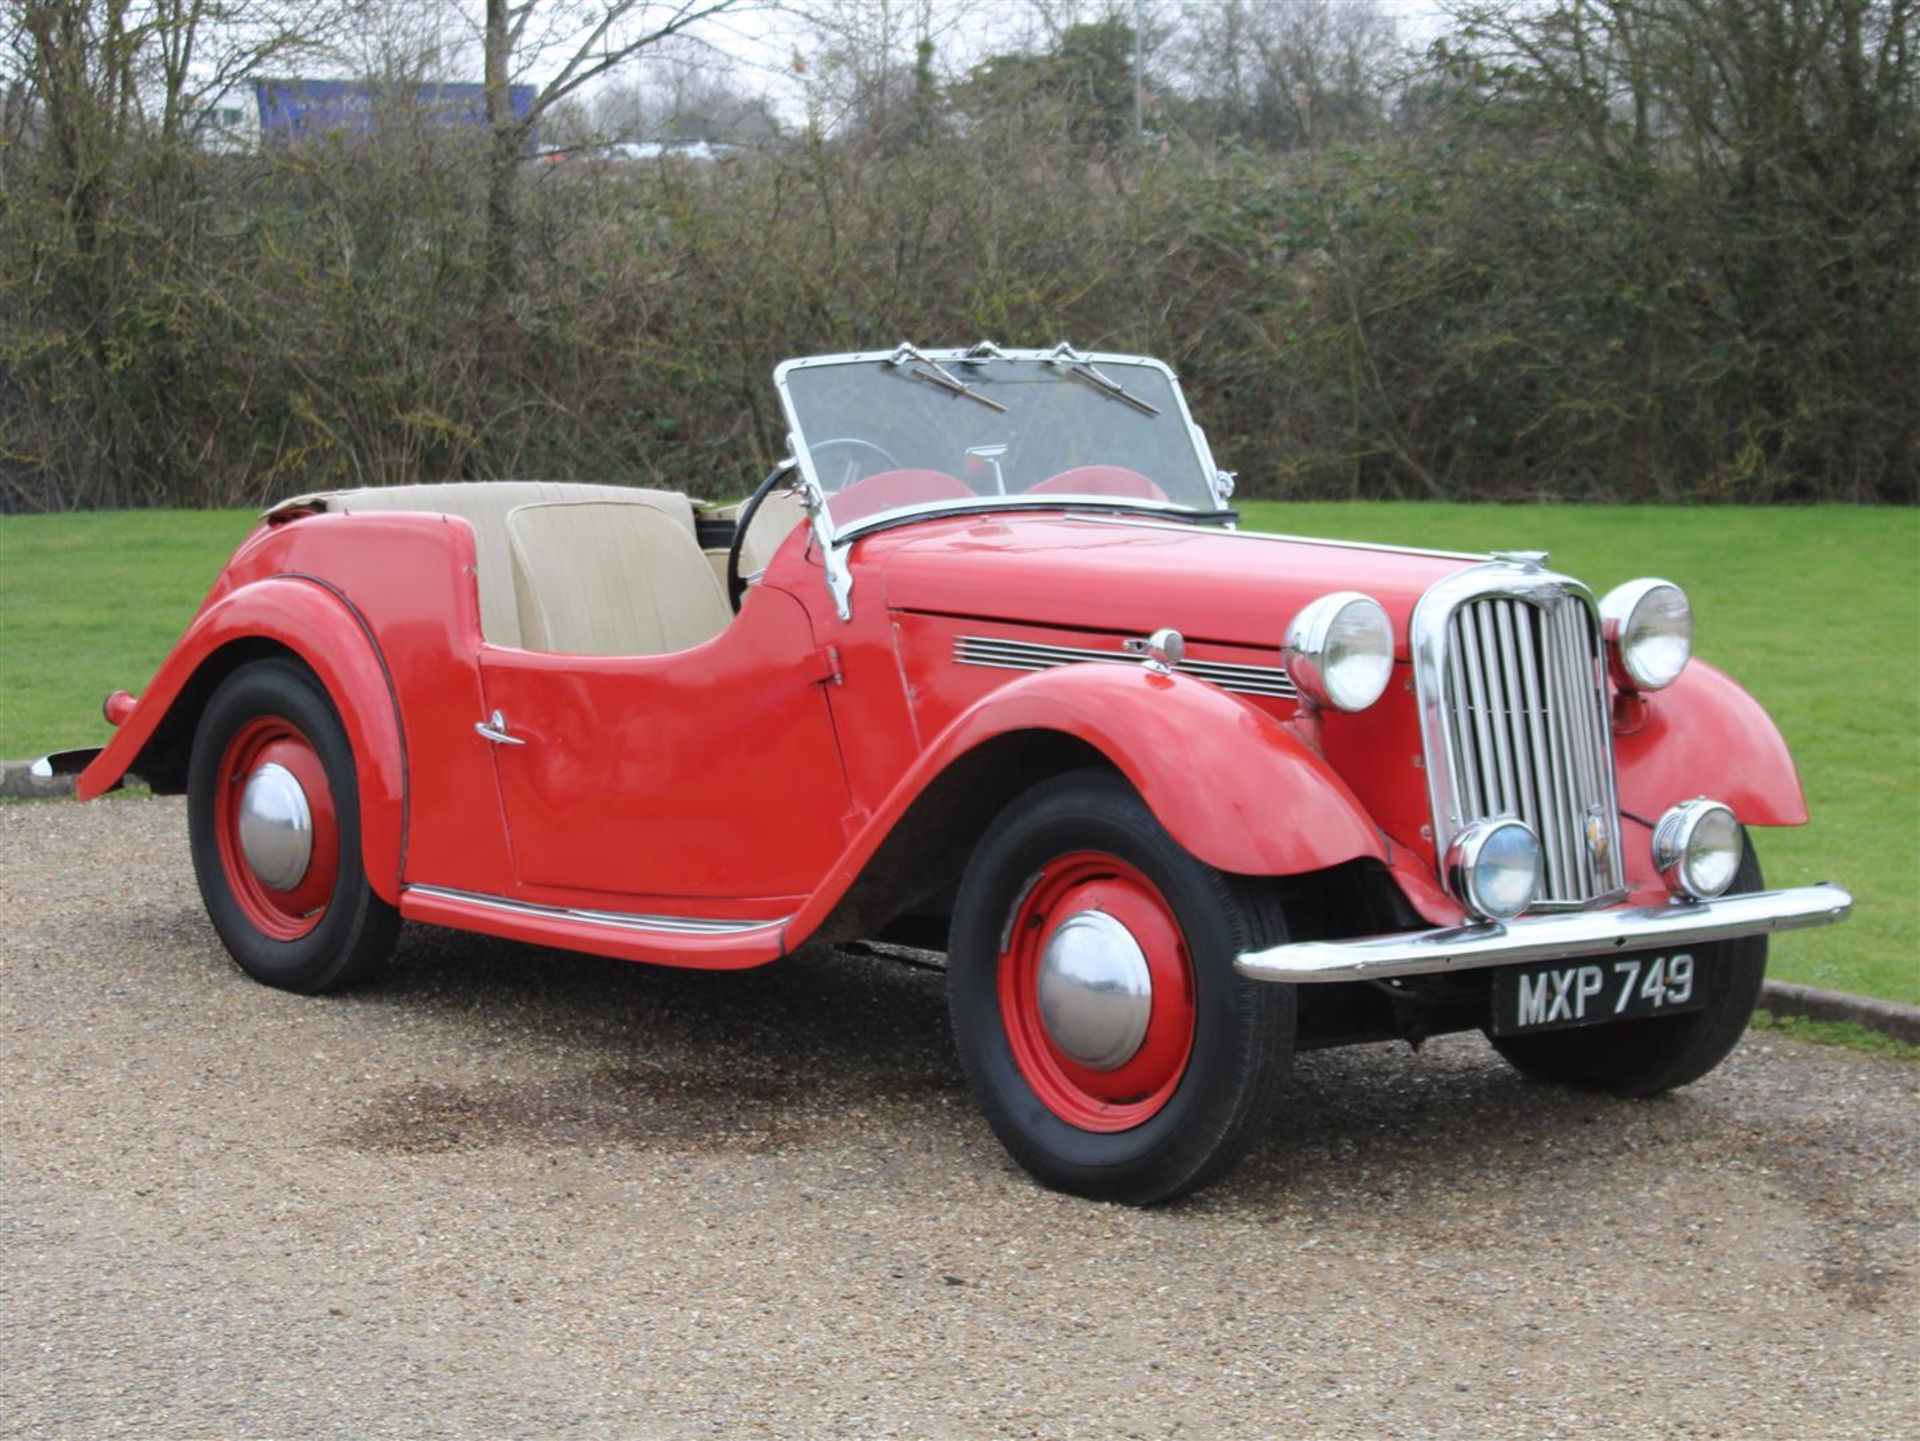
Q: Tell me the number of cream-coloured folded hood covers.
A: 1